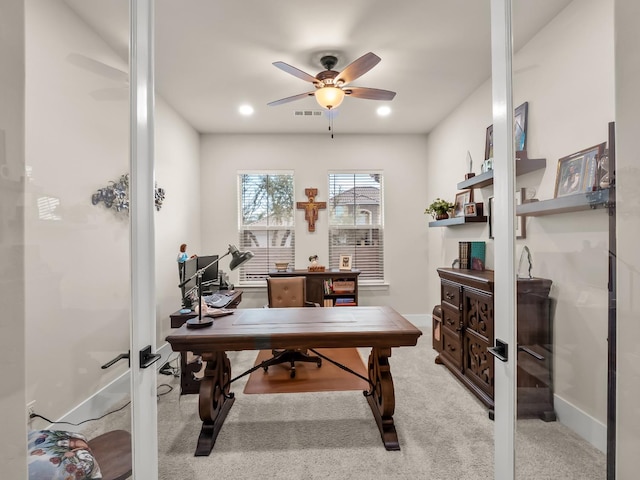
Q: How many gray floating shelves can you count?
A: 3